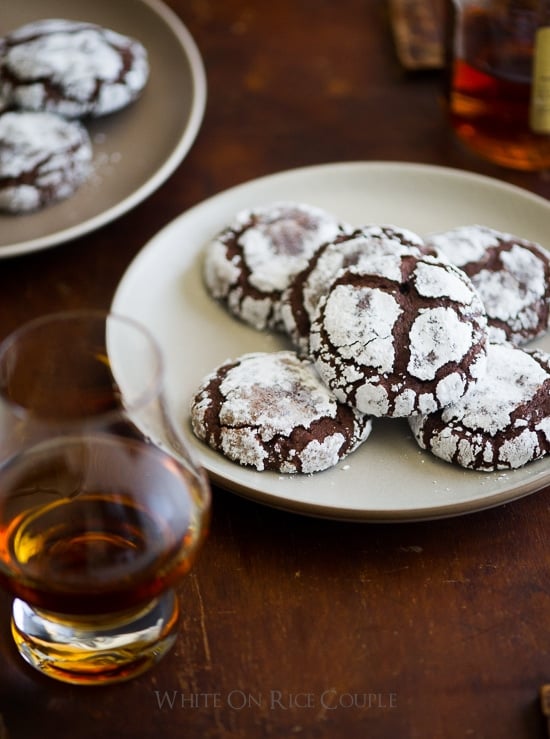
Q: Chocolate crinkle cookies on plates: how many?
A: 8